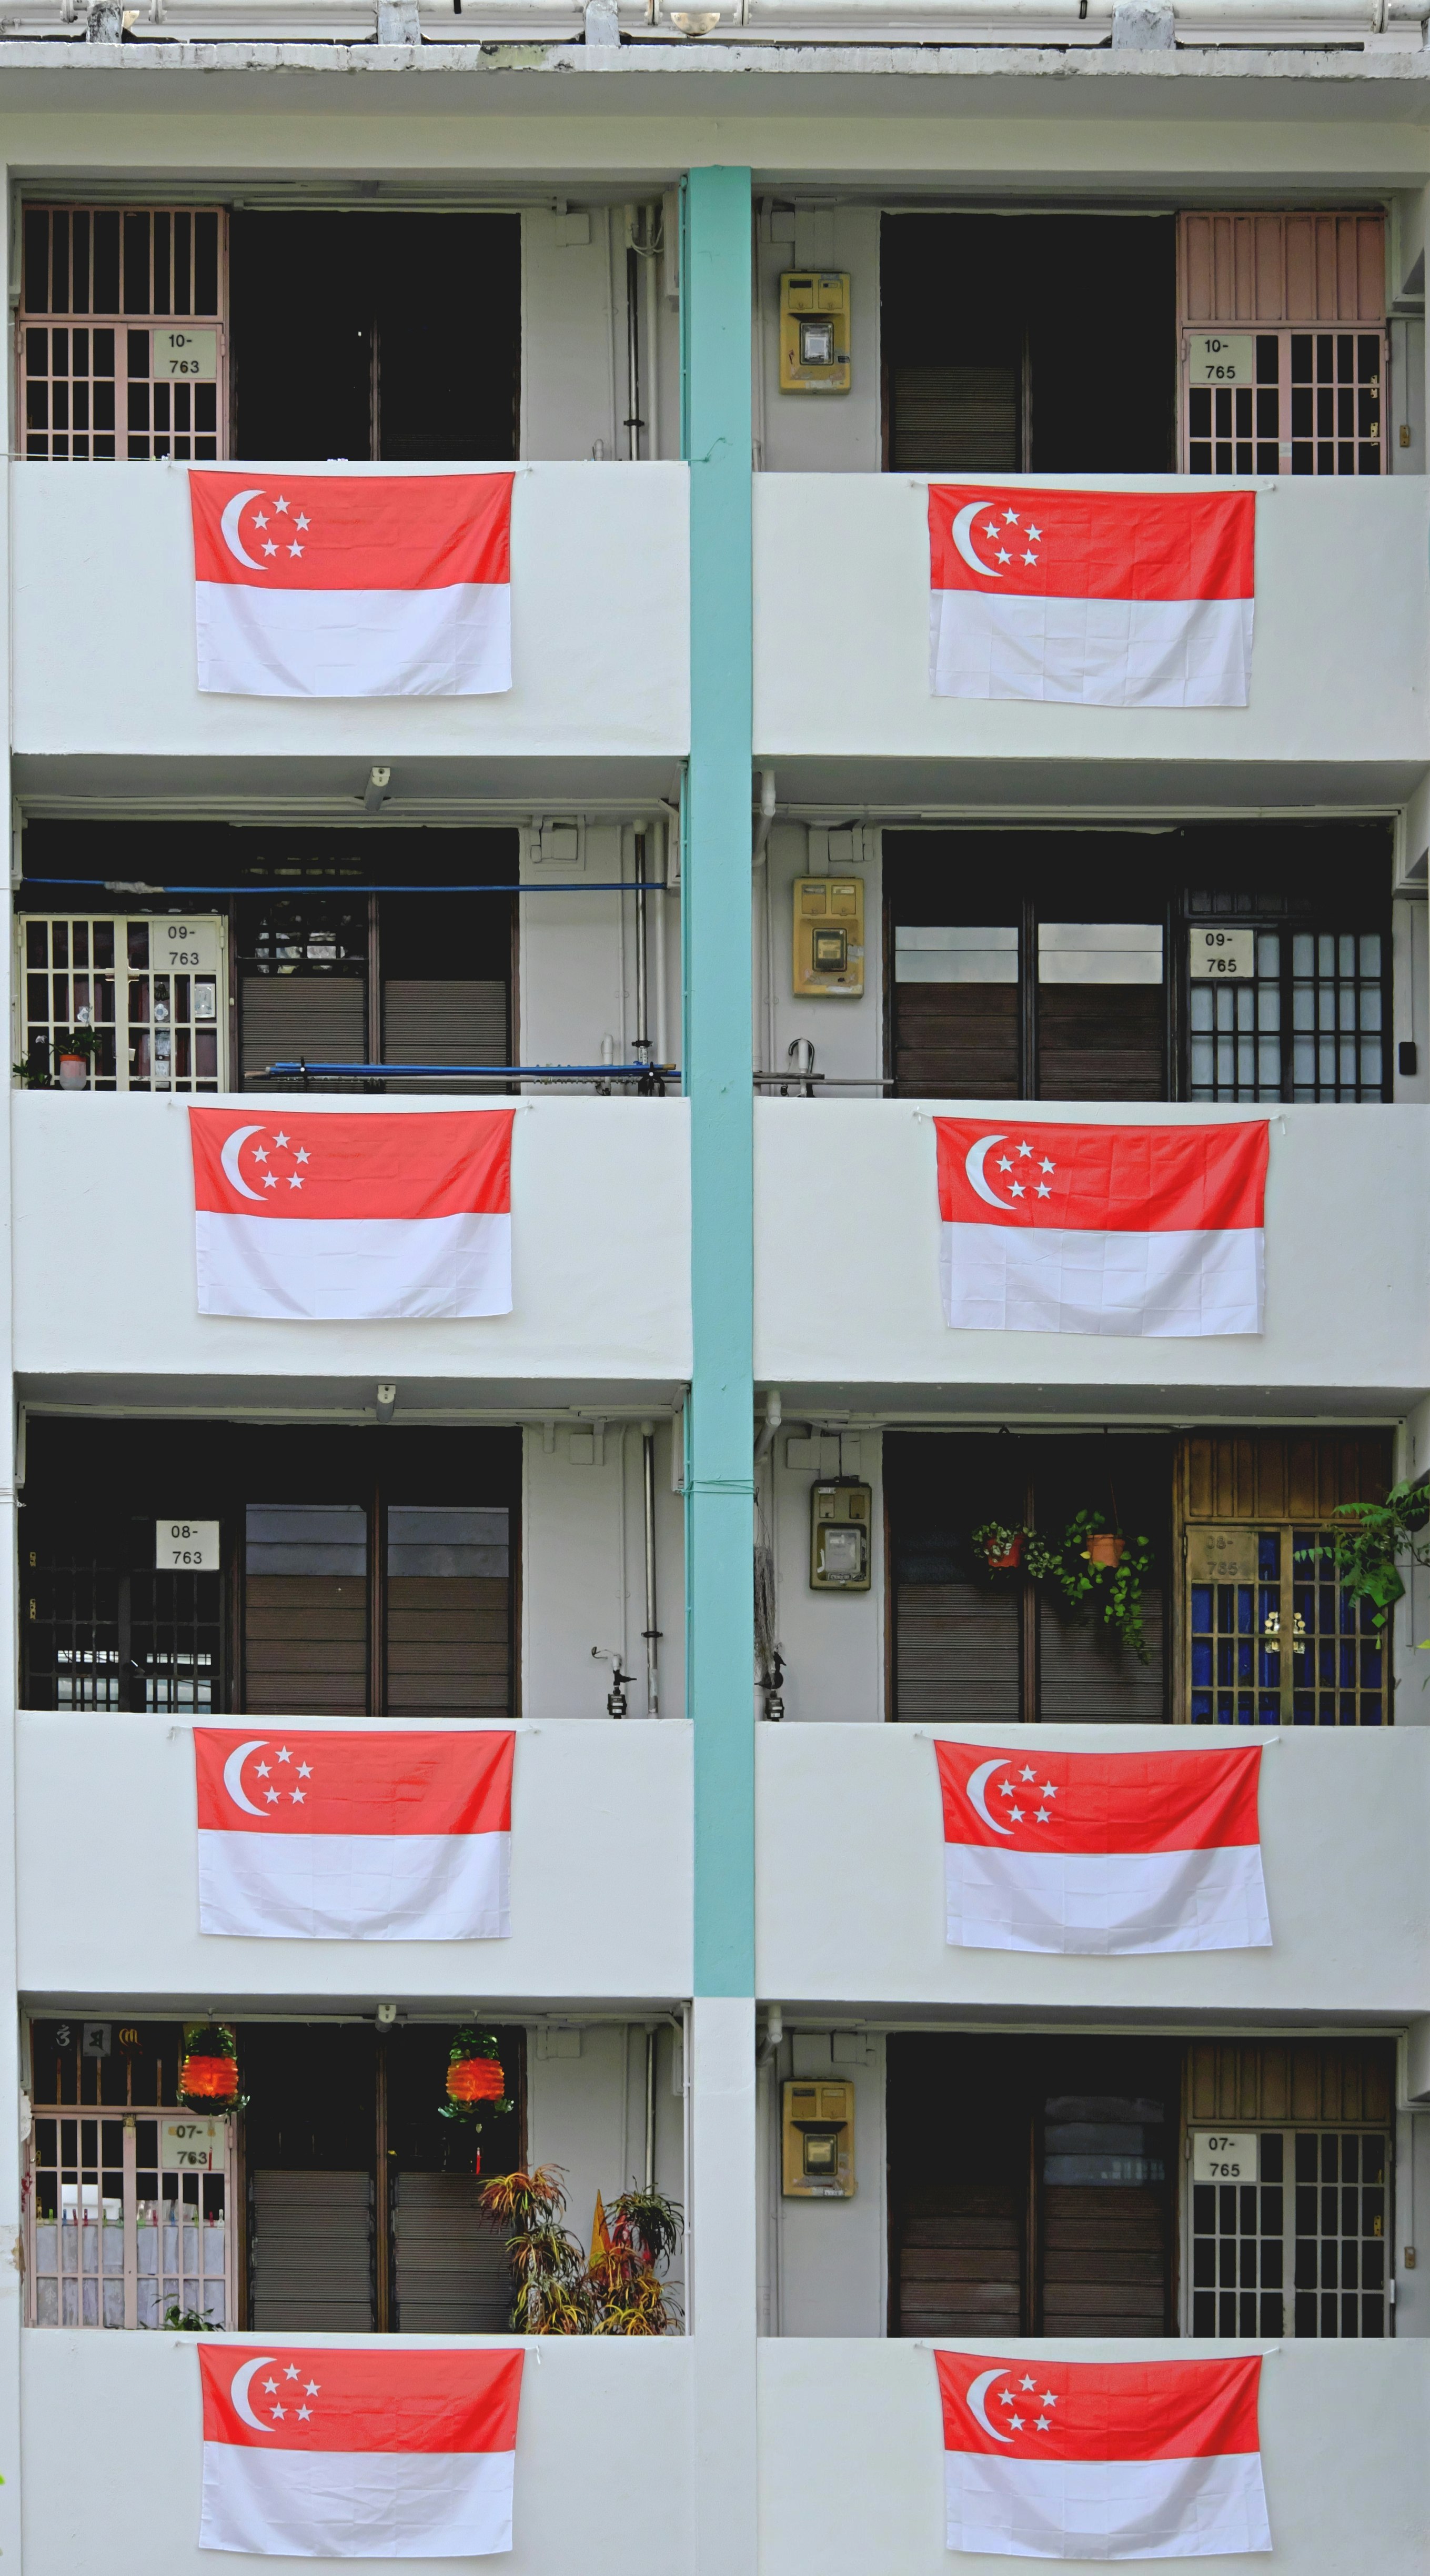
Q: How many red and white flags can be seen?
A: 8